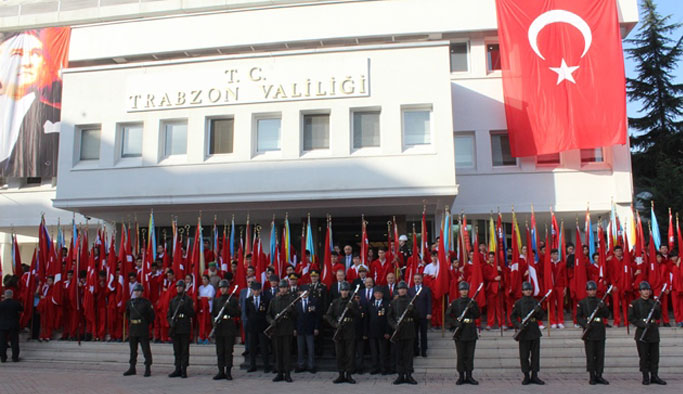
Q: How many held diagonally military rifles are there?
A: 9